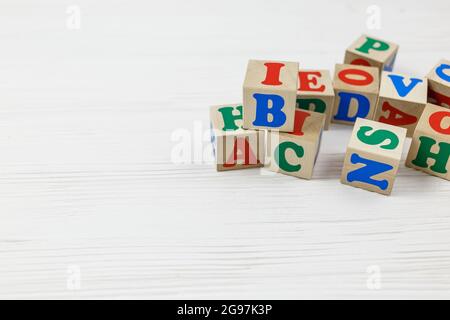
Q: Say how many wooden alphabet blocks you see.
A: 10